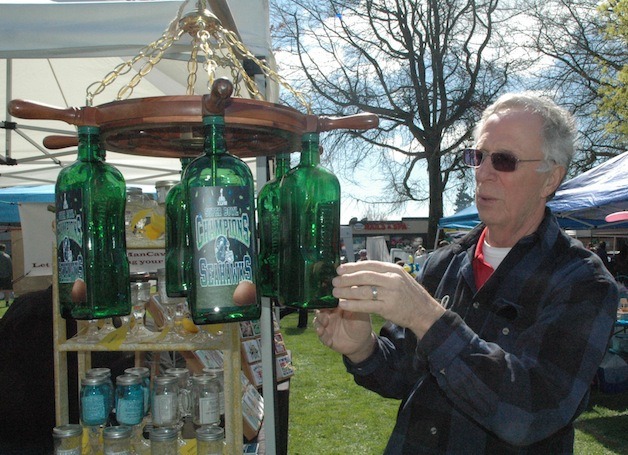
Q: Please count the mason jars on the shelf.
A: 12